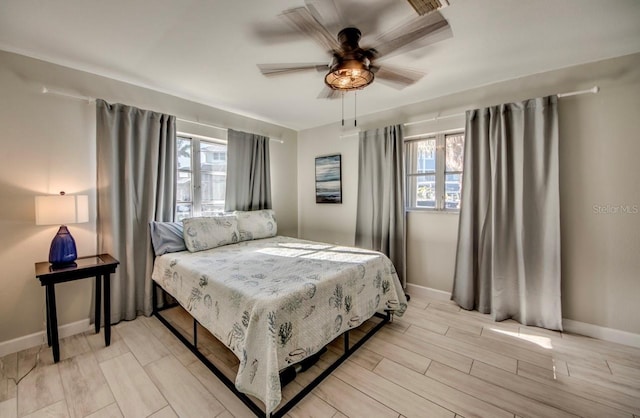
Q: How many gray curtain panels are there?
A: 4